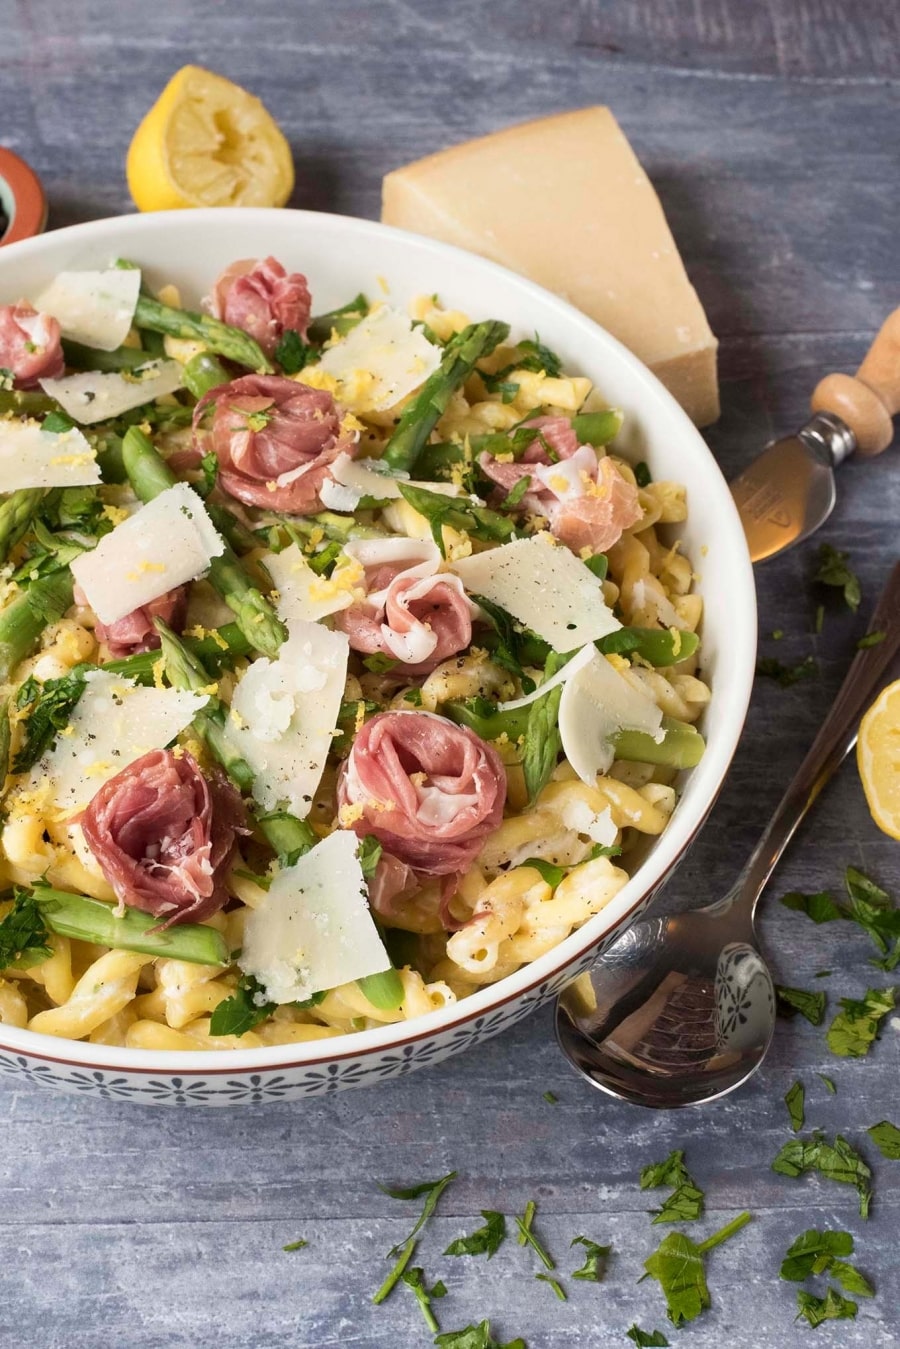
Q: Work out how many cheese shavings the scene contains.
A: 12